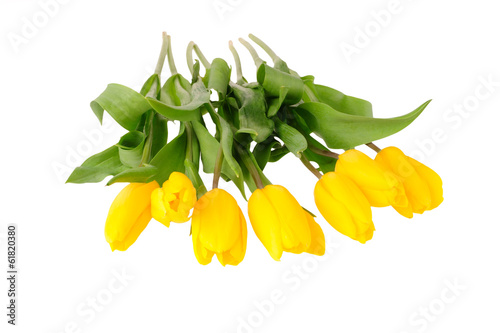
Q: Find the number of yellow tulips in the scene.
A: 7